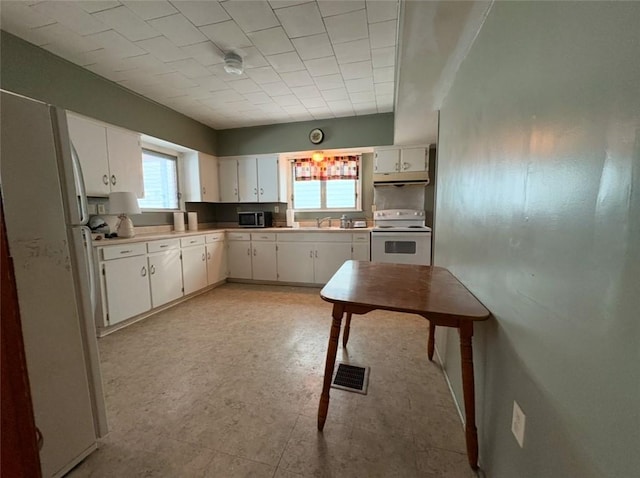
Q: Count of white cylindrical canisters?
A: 2